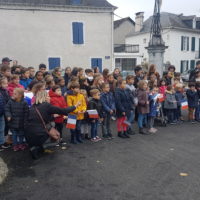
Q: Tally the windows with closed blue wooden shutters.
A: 3